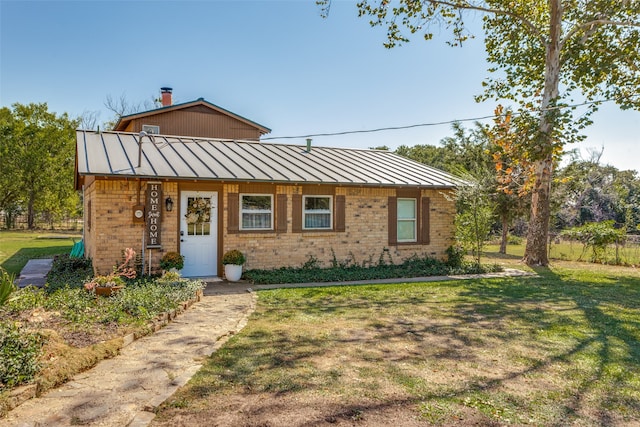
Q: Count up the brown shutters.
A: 6